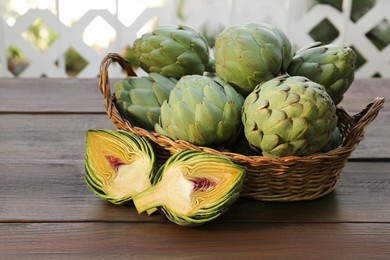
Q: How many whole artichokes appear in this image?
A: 6